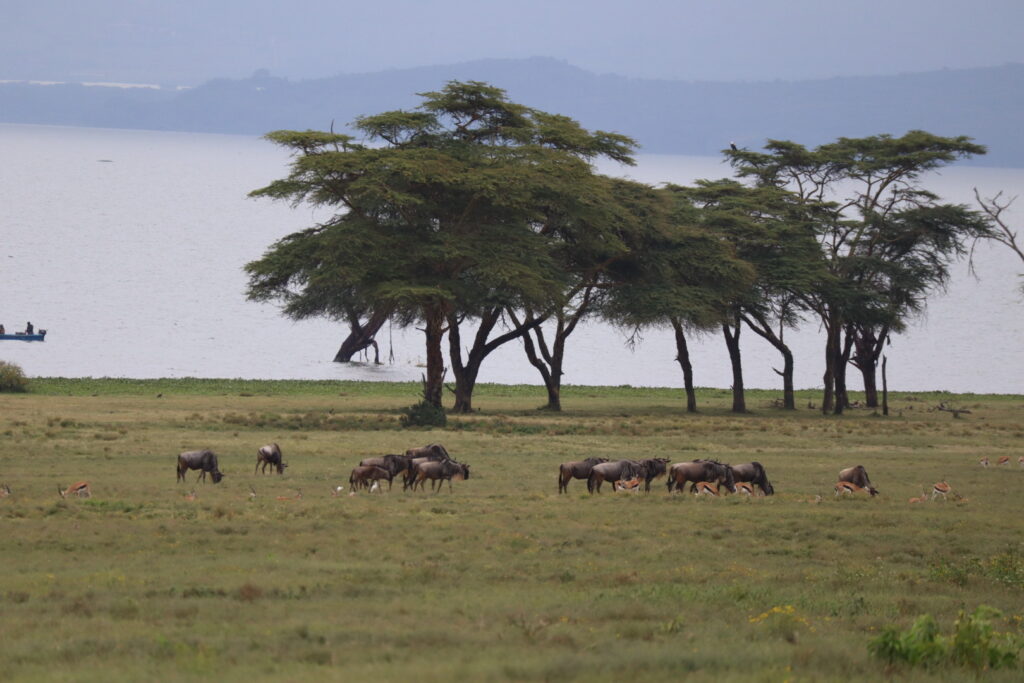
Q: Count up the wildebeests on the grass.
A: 14